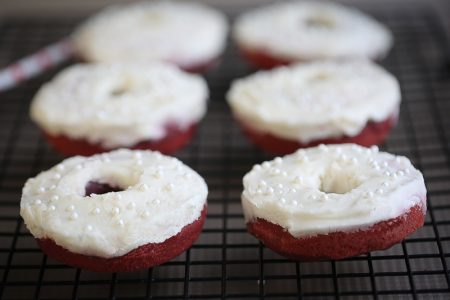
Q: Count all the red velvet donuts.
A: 6